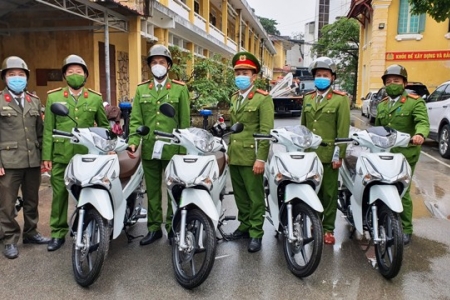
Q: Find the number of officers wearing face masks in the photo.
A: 6